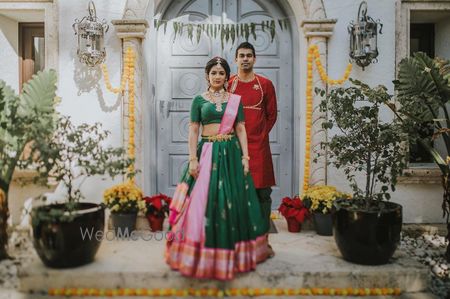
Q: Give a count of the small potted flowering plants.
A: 4